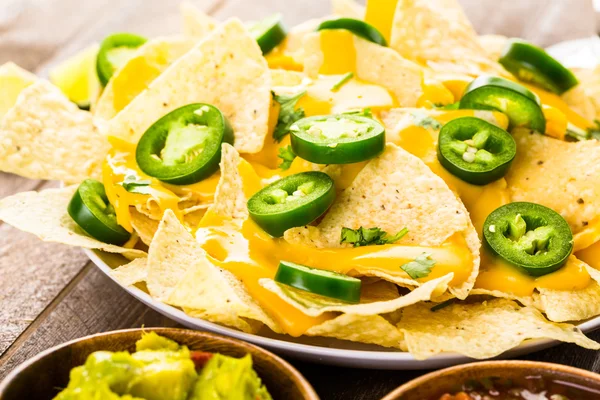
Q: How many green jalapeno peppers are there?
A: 12